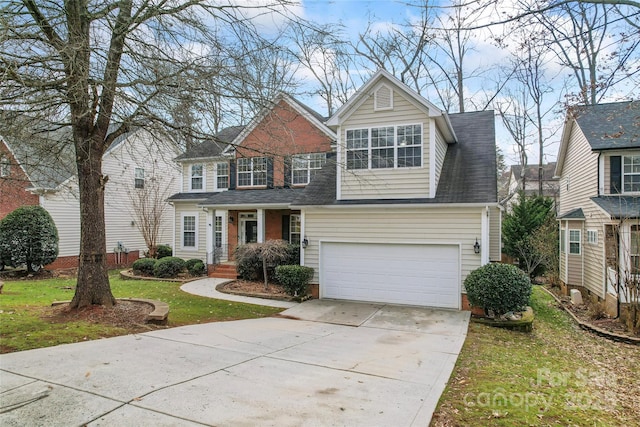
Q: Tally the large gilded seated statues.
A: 0